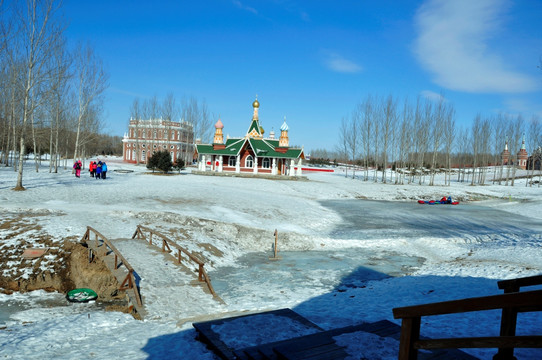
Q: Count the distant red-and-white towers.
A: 2